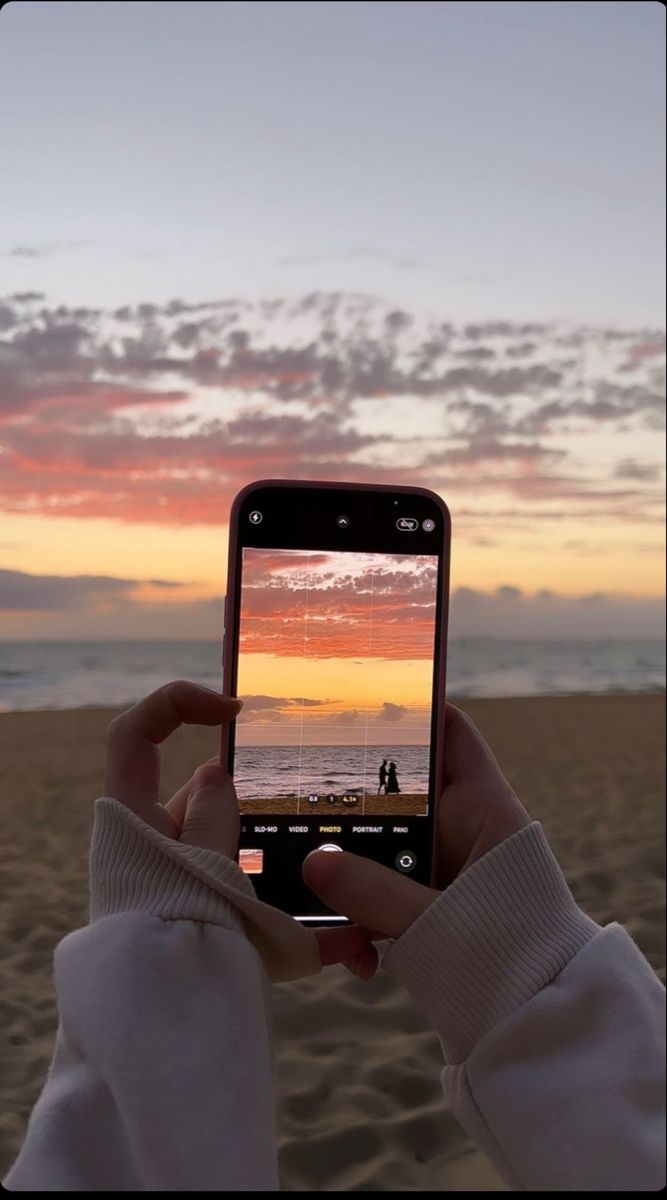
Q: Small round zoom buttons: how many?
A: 3